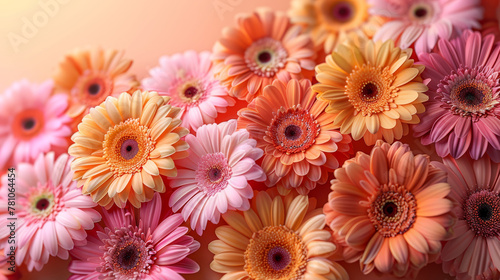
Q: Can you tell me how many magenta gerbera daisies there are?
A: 2